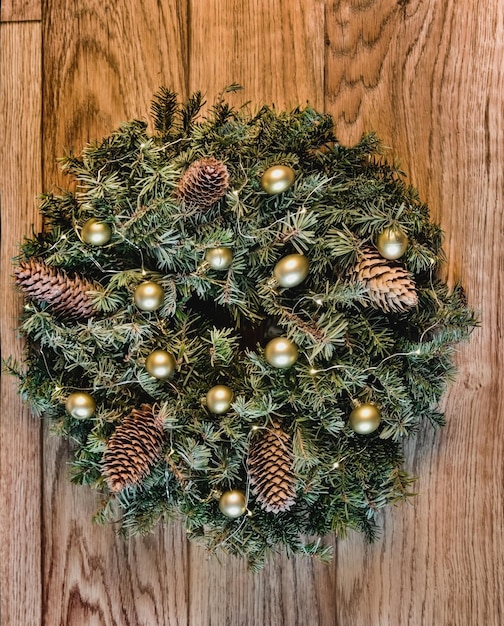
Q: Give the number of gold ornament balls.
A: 12